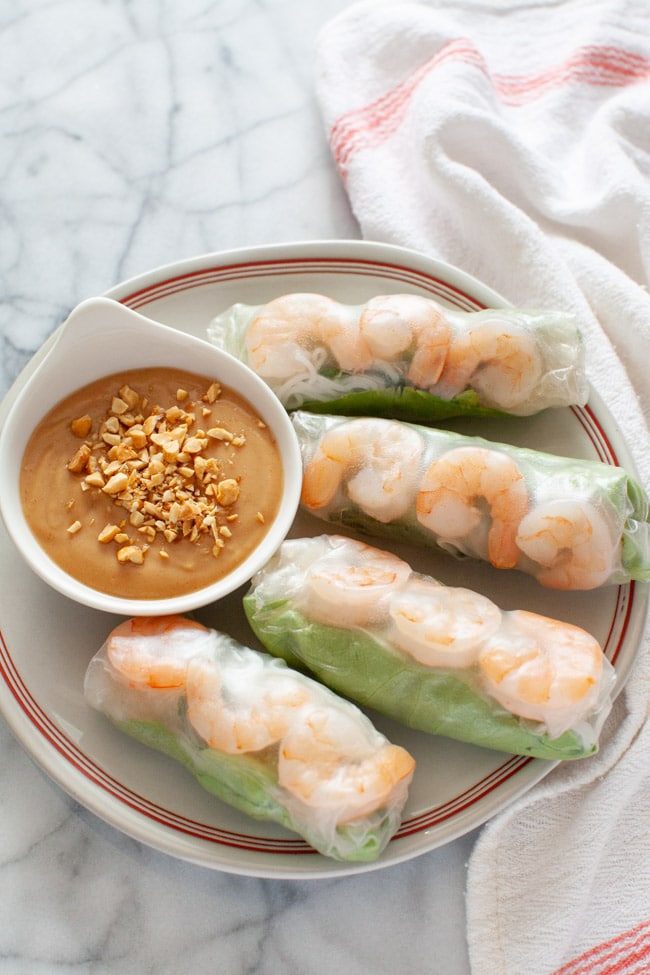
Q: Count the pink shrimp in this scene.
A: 12